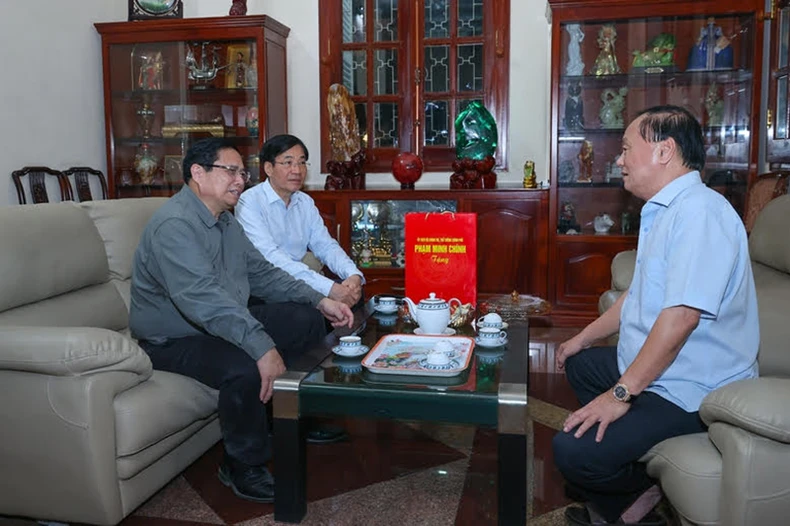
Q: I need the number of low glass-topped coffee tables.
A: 1